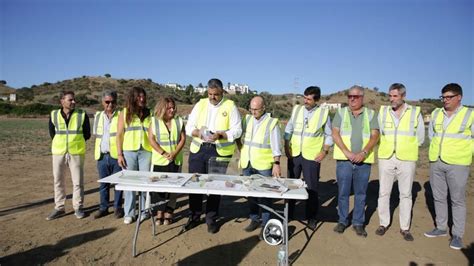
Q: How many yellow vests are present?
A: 10